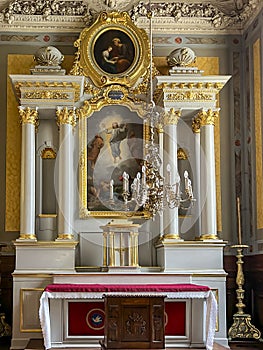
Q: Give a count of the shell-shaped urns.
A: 2